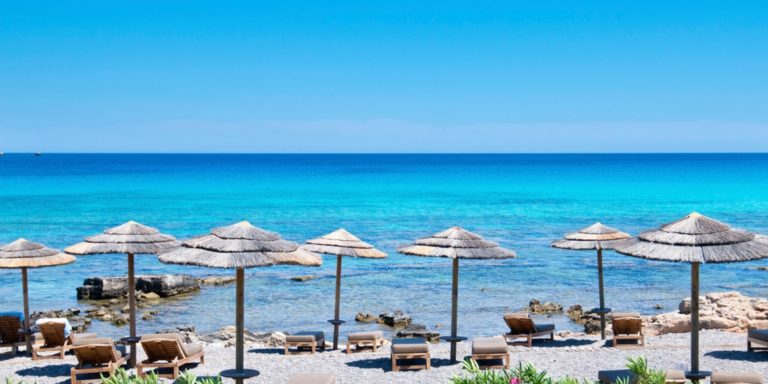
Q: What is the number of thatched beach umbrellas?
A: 7